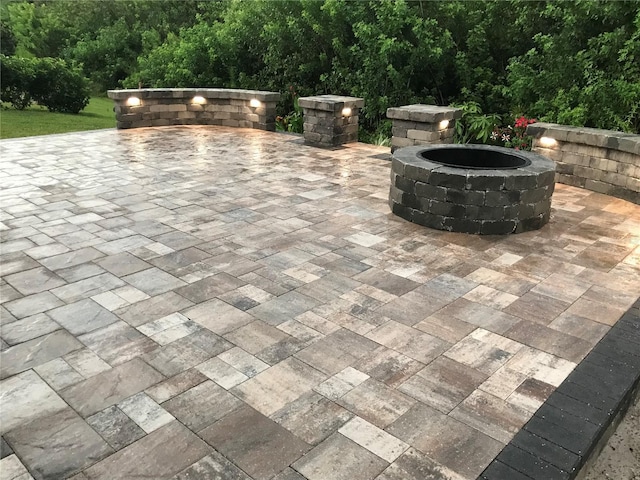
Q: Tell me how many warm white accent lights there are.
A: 6